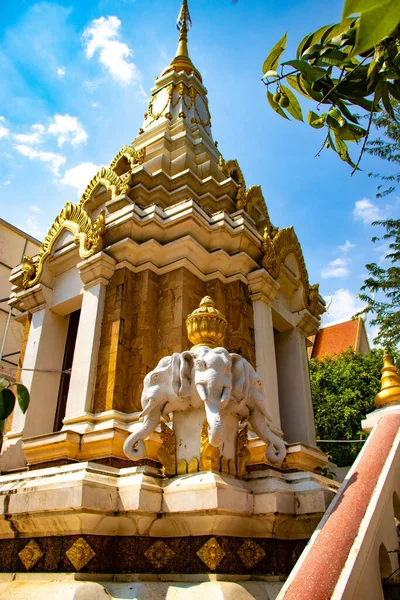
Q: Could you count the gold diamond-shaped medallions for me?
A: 5